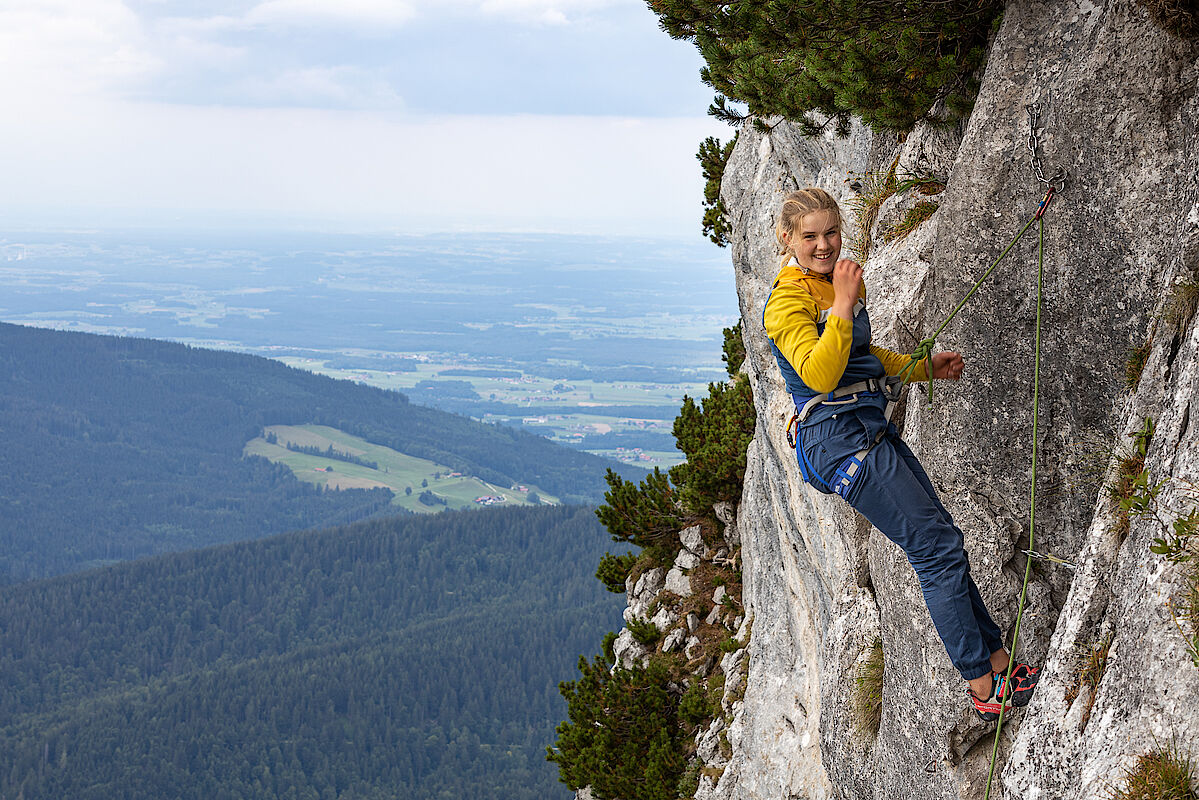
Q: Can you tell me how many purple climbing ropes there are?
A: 0